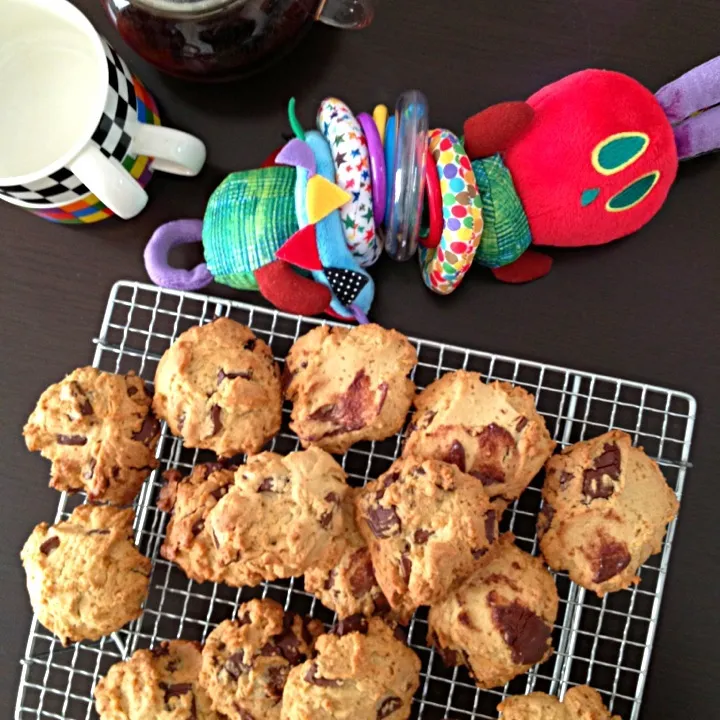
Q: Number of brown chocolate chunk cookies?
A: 15